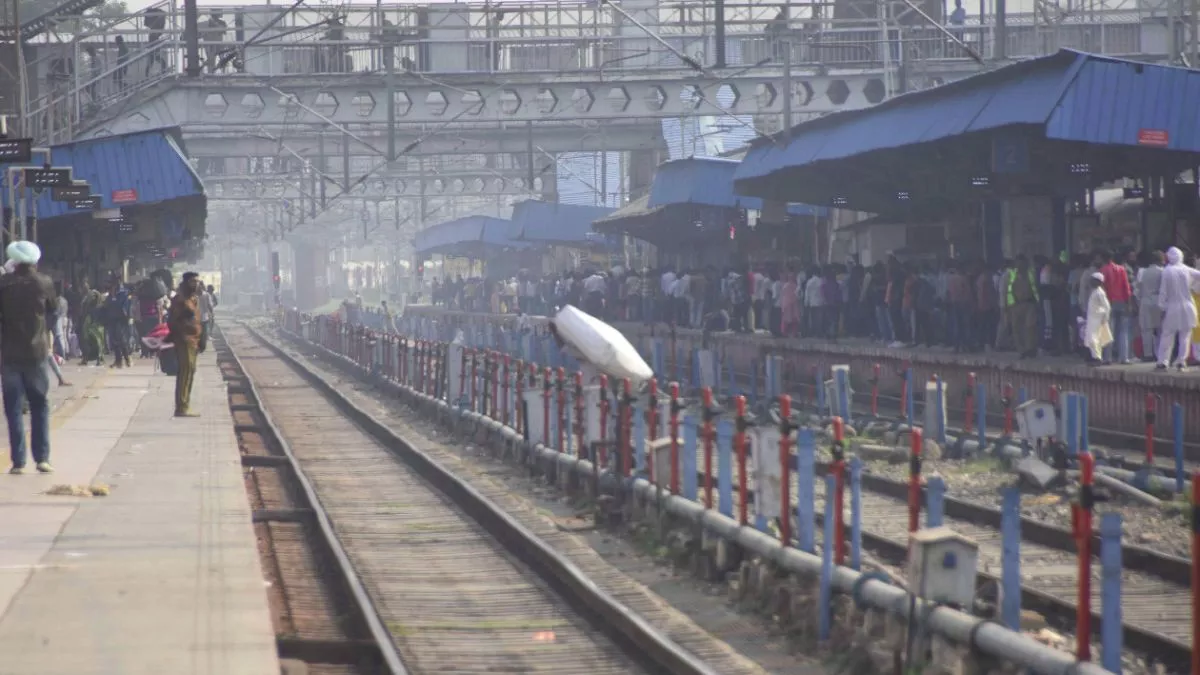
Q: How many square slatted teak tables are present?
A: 0